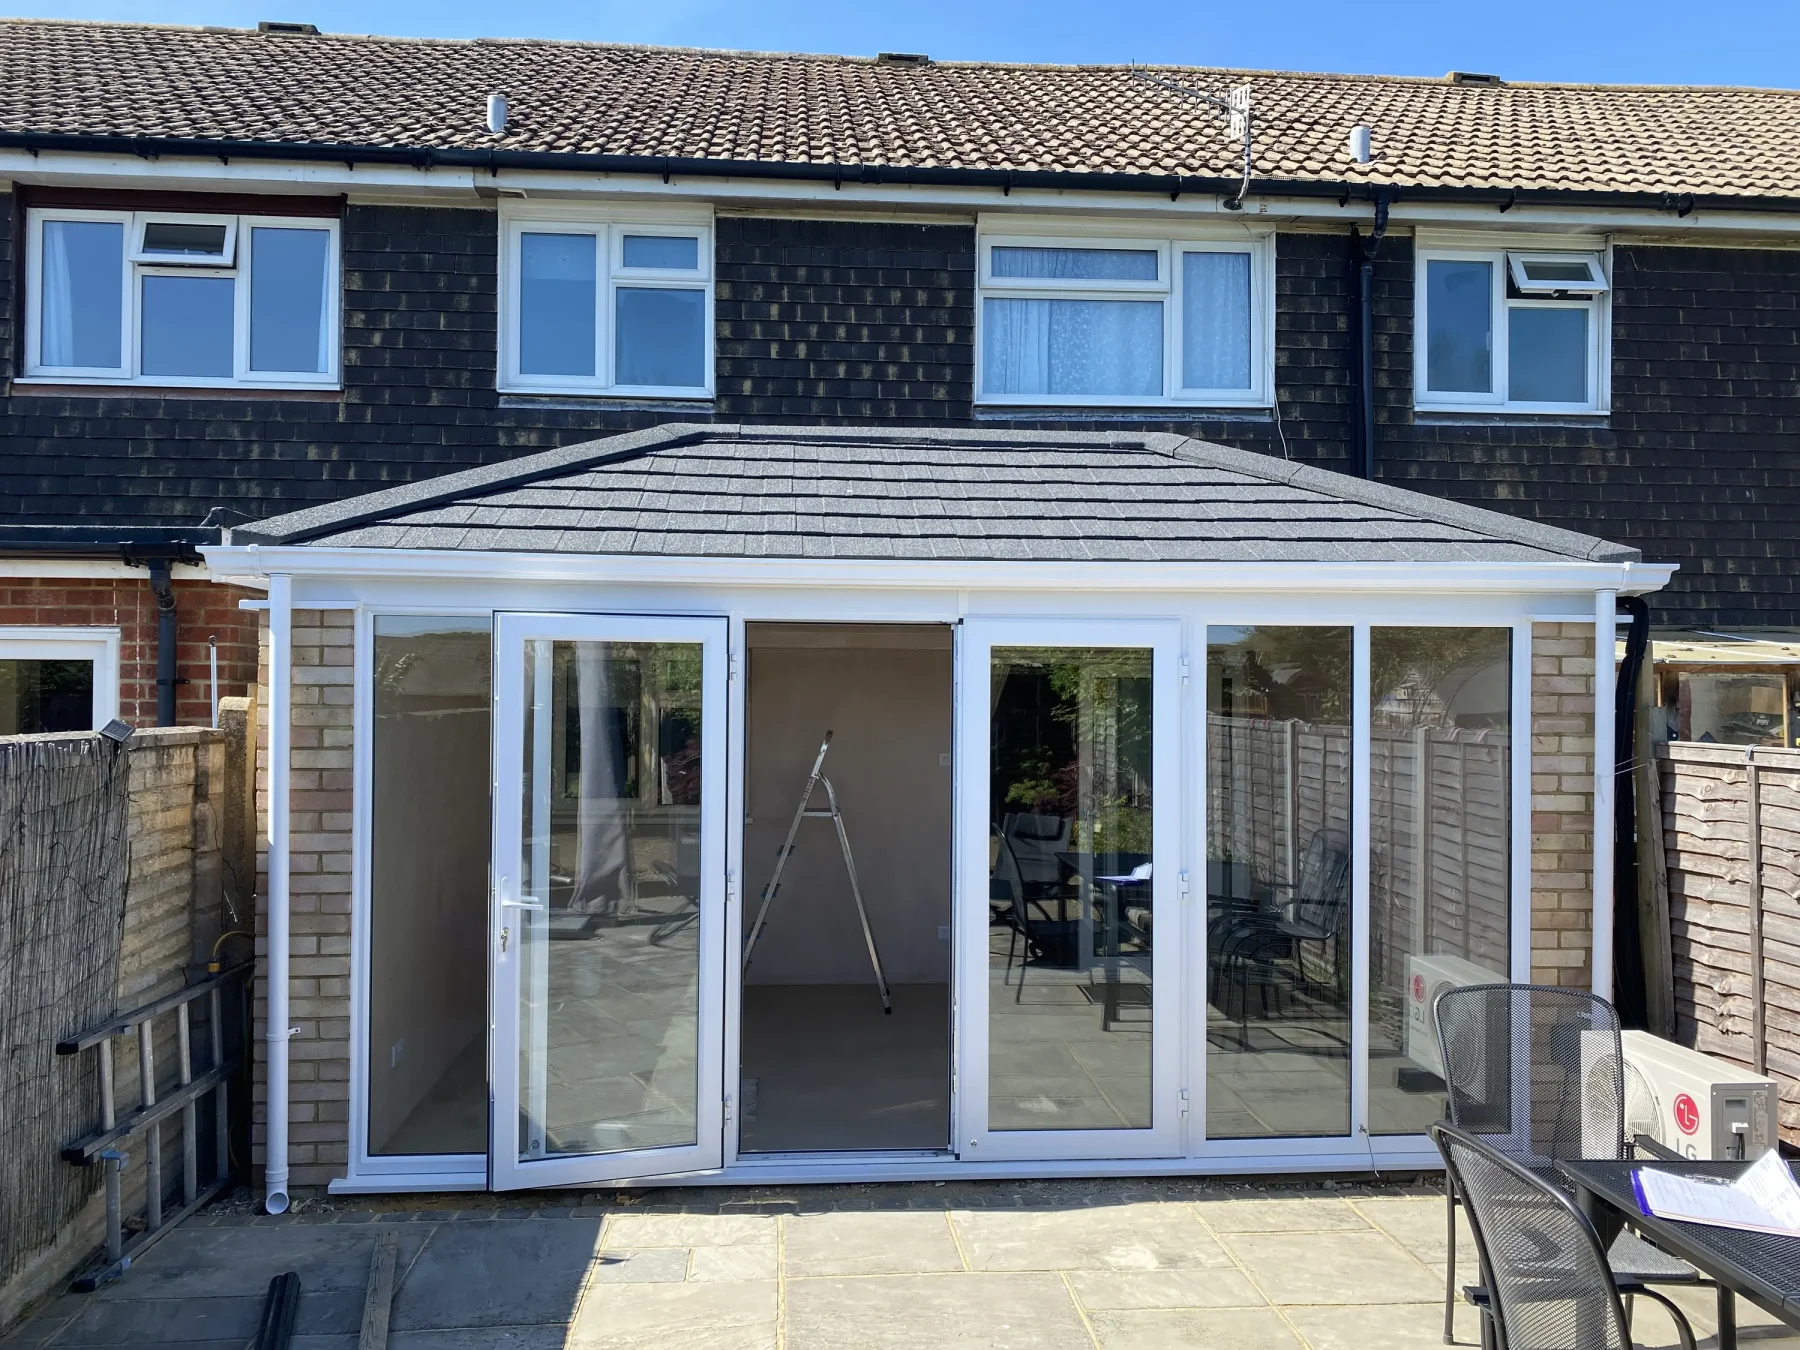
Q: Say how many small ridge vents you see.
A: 3